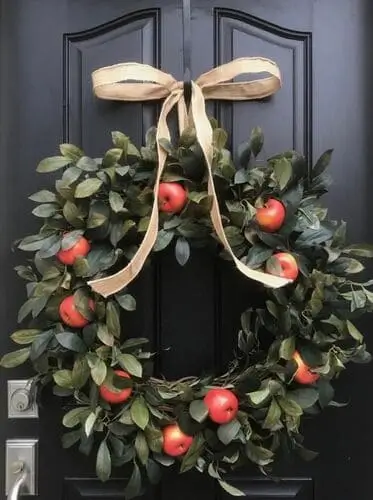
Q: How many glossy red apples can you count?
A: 9